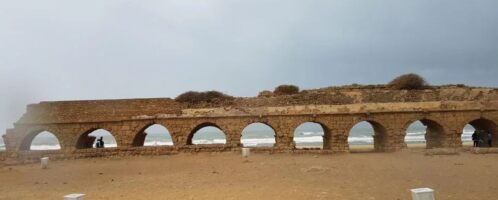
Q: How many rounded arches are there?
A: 9